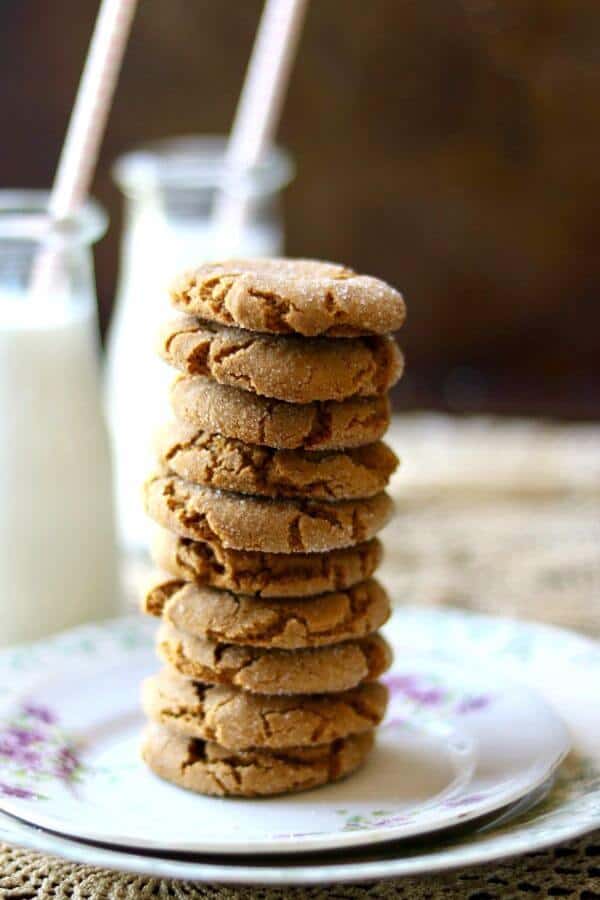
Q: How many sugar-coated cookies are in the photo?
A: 10